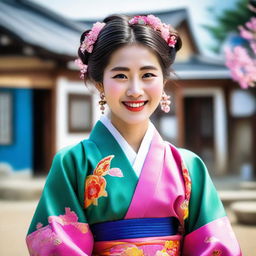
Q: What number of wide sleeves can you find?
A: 2